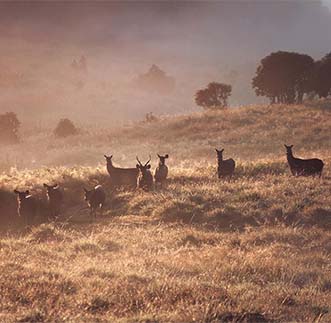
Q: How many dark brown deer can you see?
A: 8